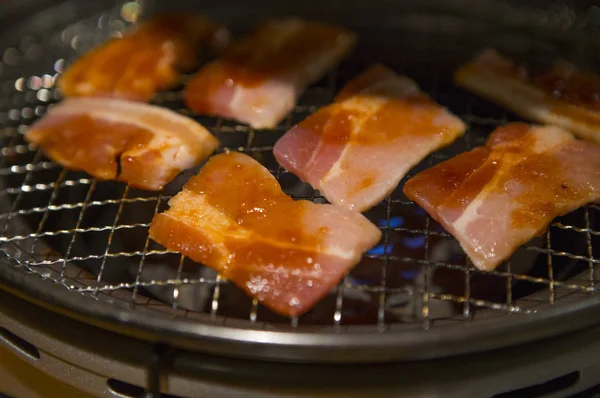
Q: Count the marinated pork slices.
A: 7